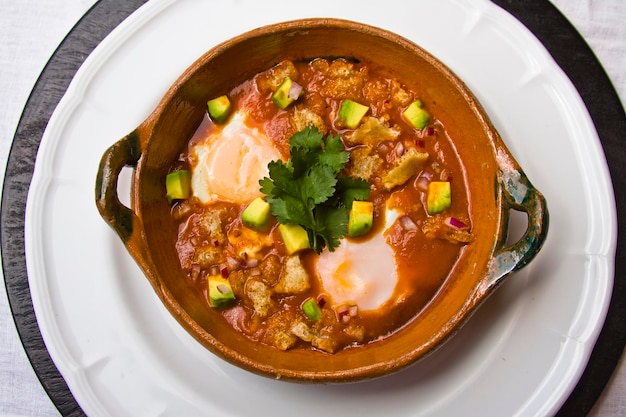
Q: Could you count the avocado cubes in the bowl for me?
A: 11